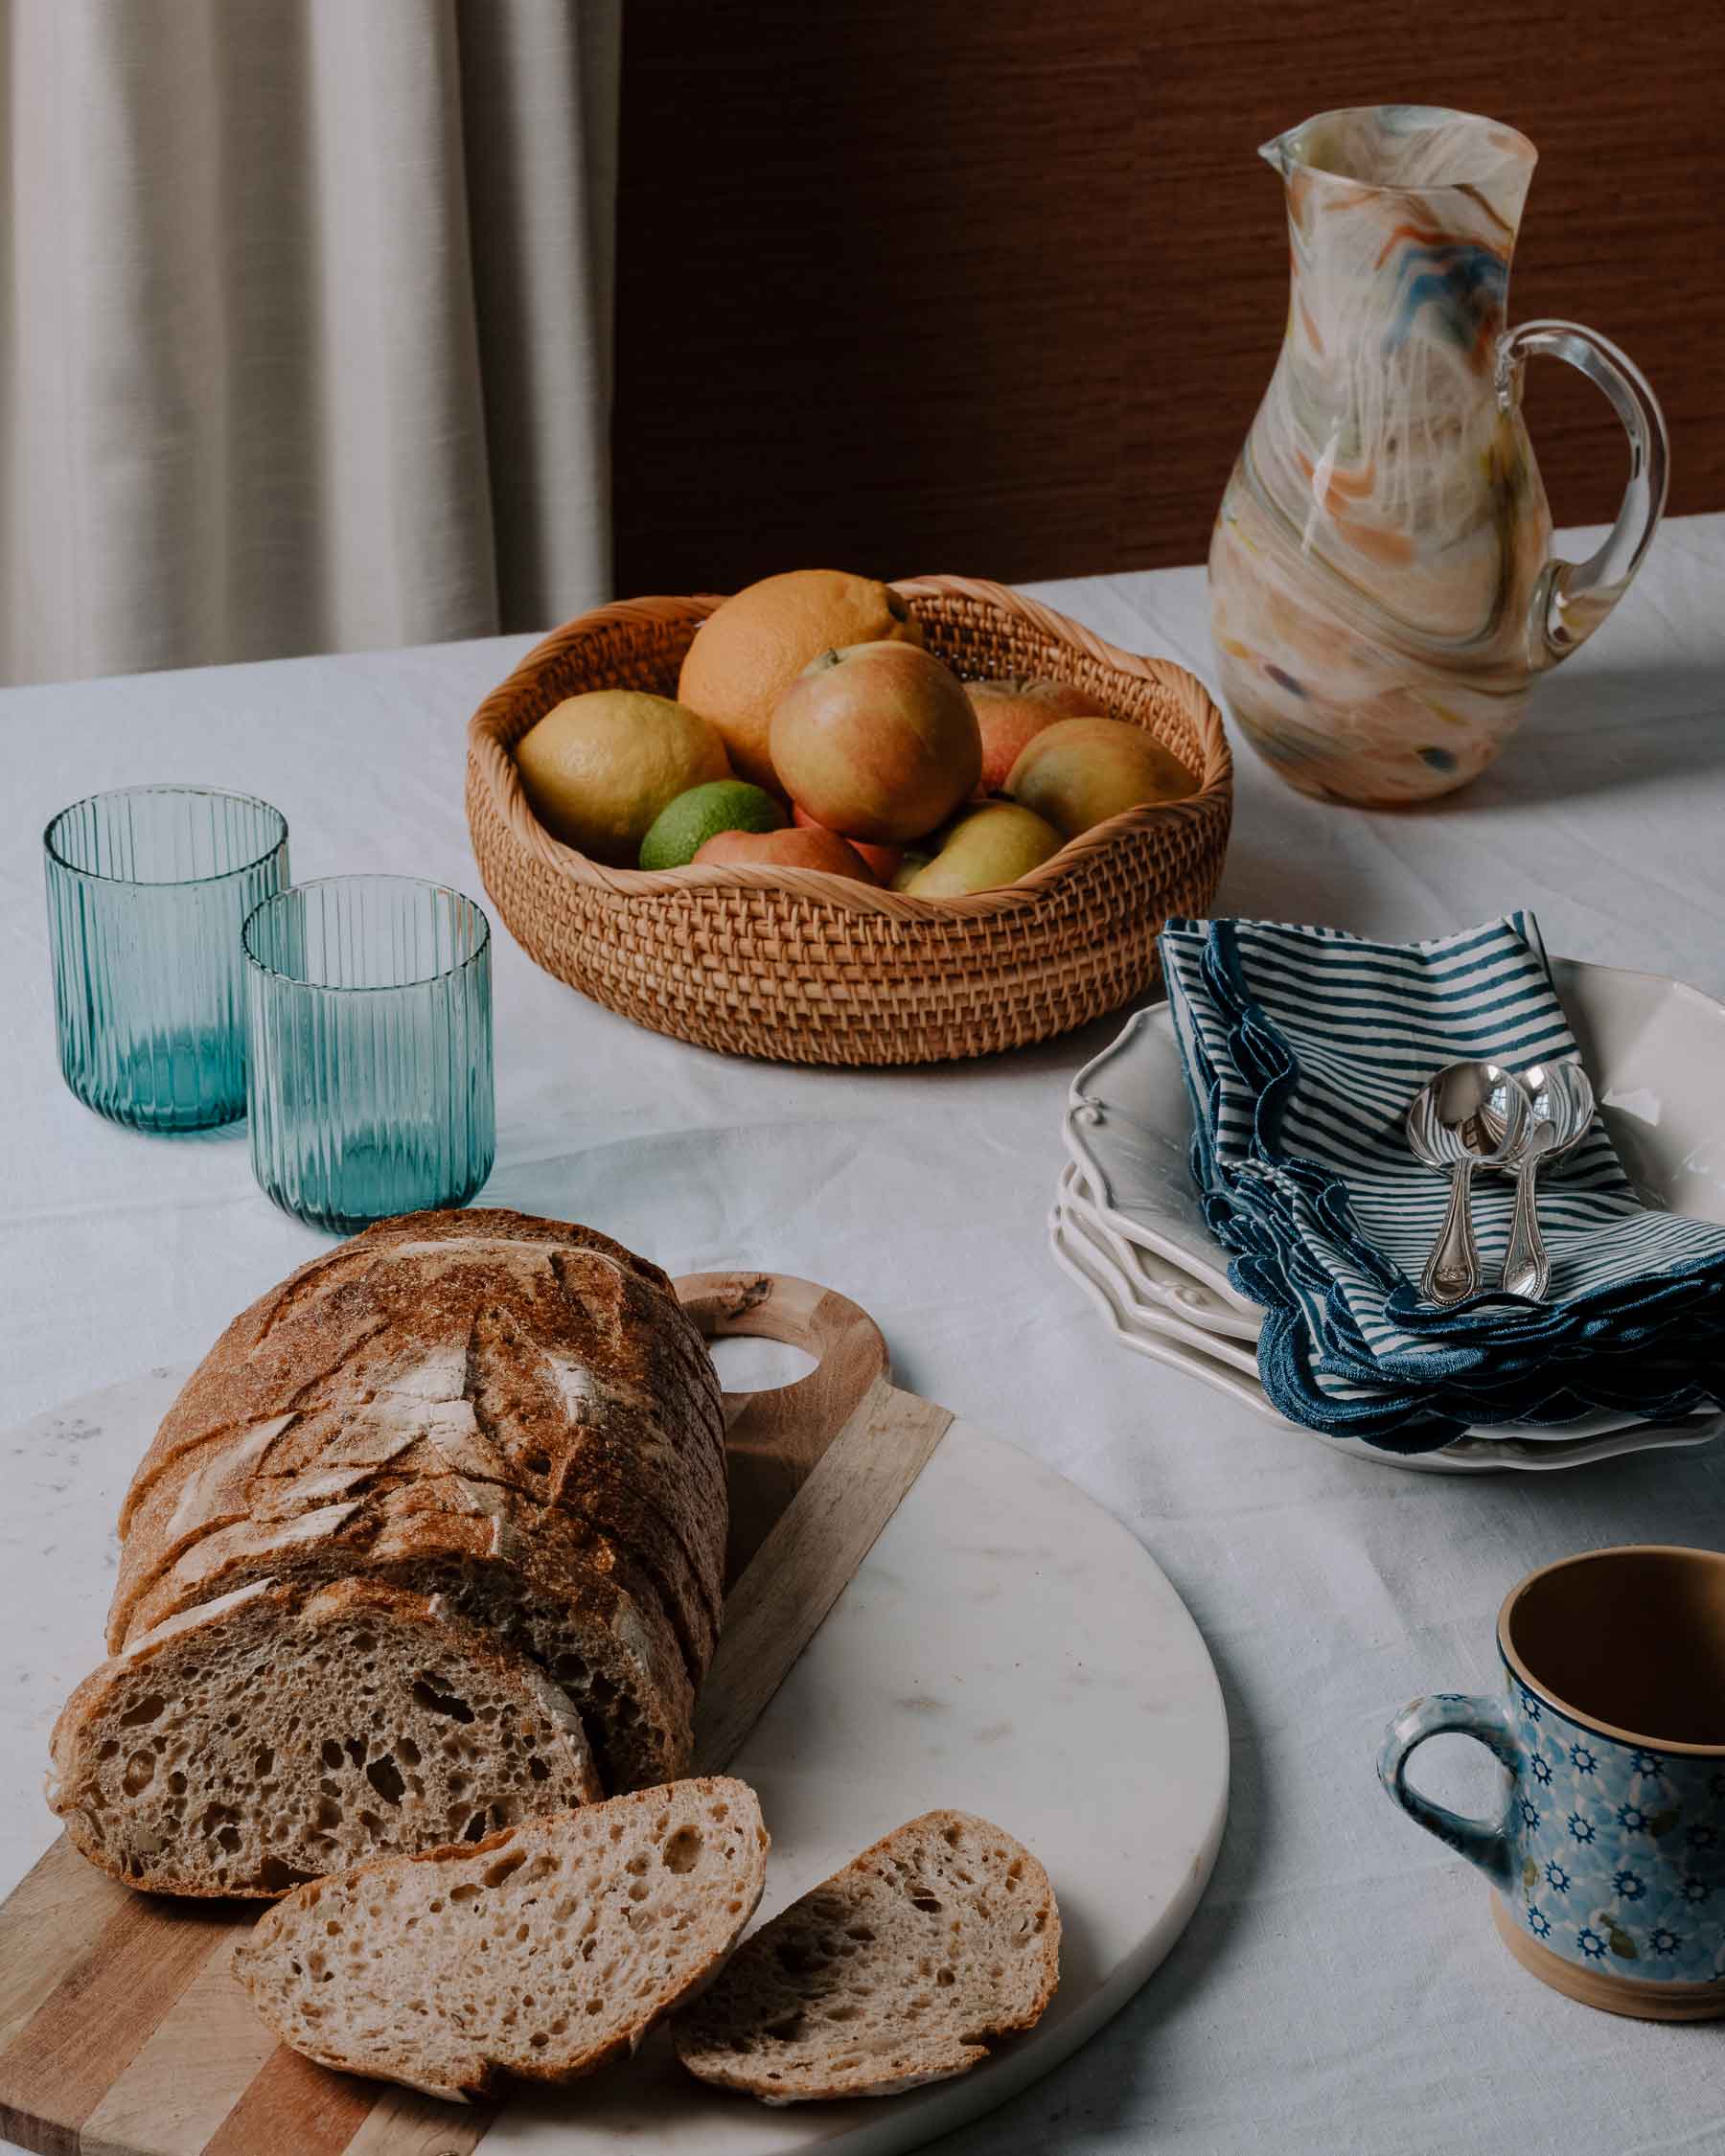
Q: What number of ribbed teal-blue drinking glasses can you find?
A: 2